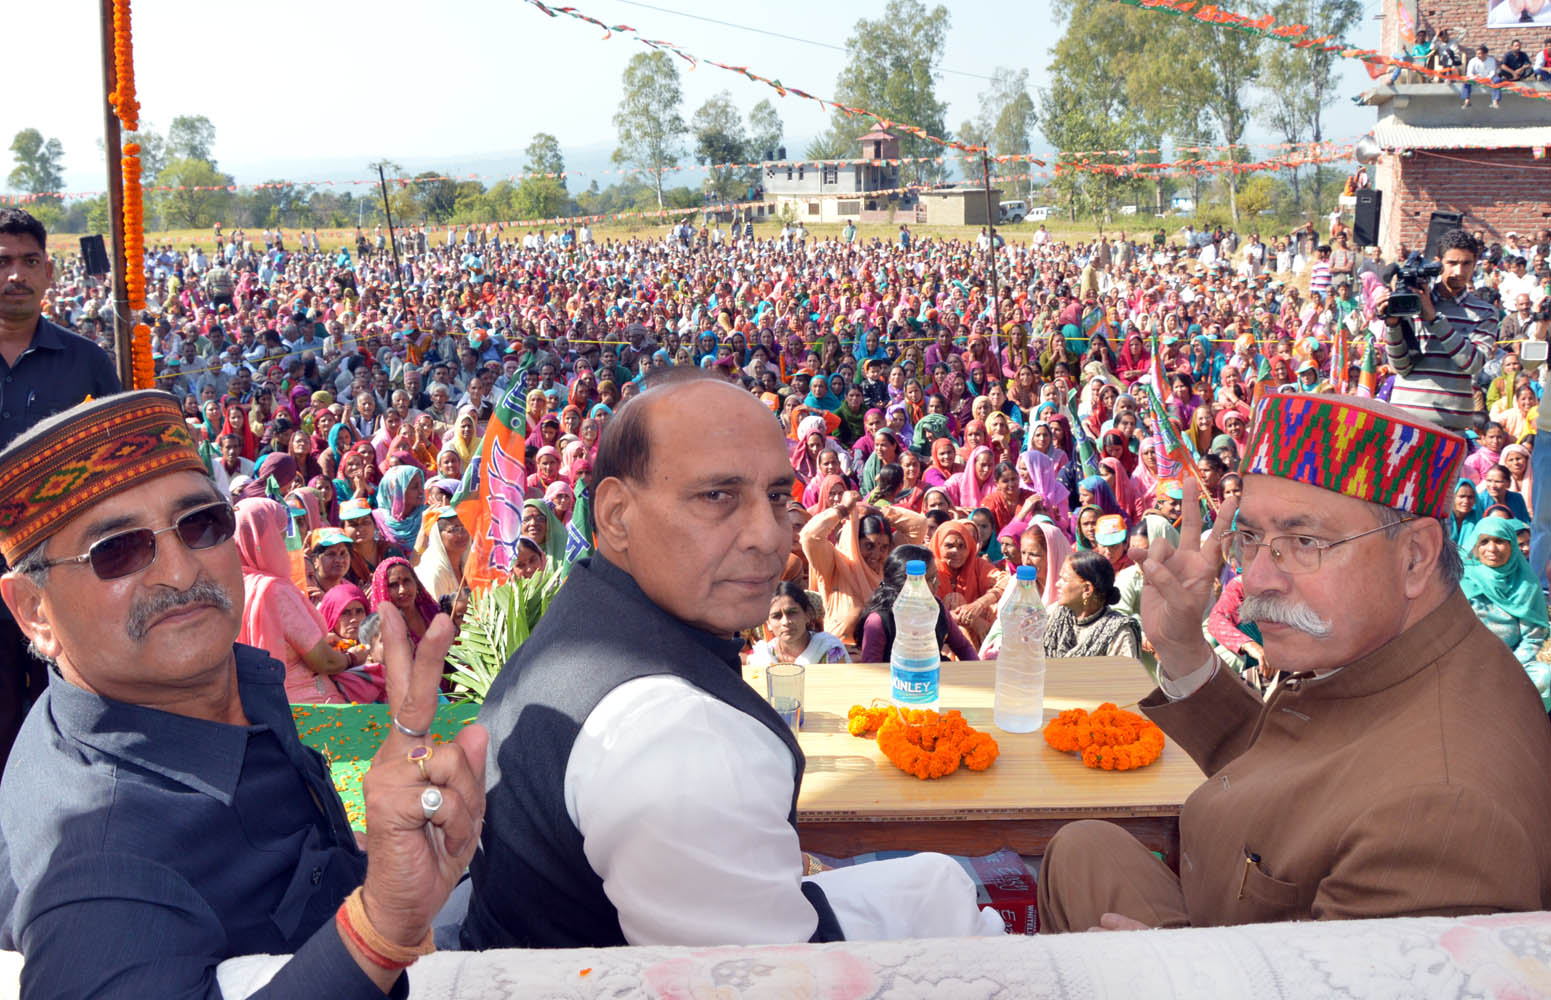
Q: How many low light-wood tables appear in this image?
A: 1